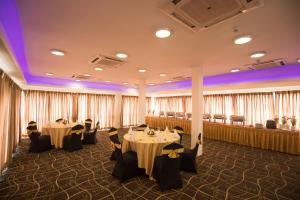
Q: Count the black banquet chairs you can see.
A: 12